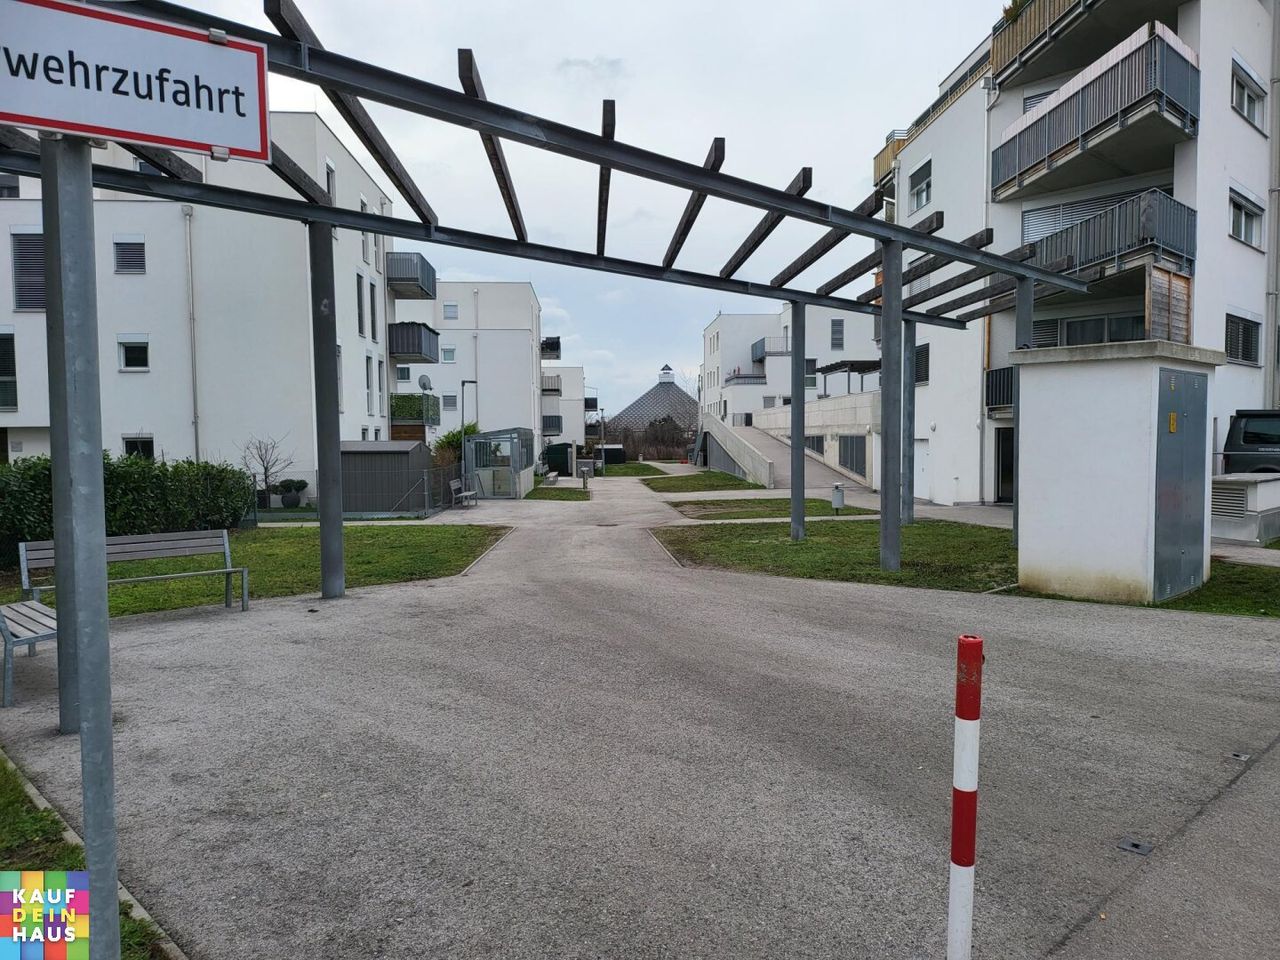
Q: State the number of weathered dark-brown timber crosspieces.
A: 14